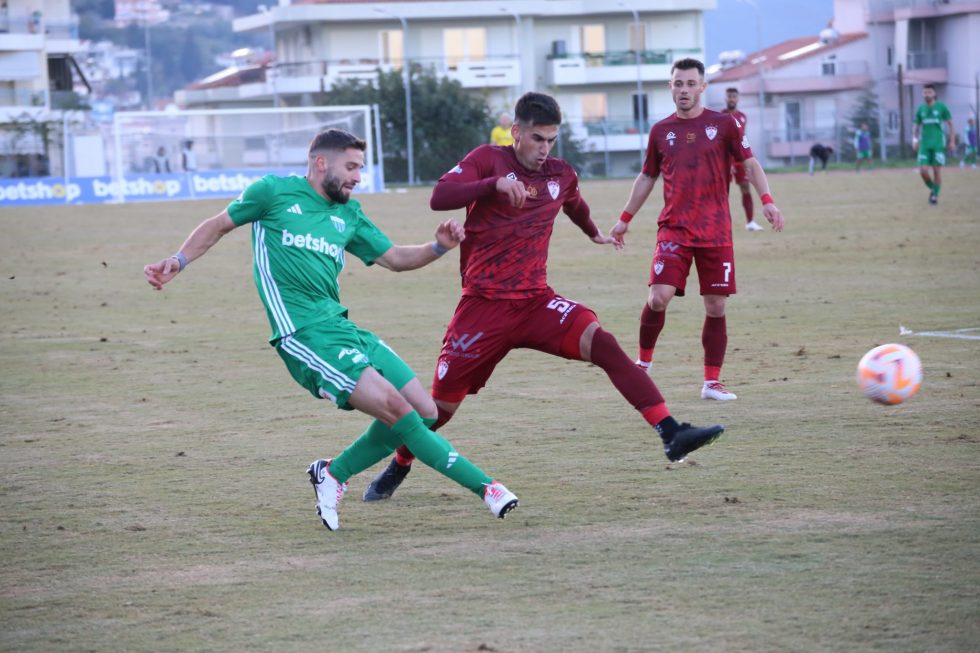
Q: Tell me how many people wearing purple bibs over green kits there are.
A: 2